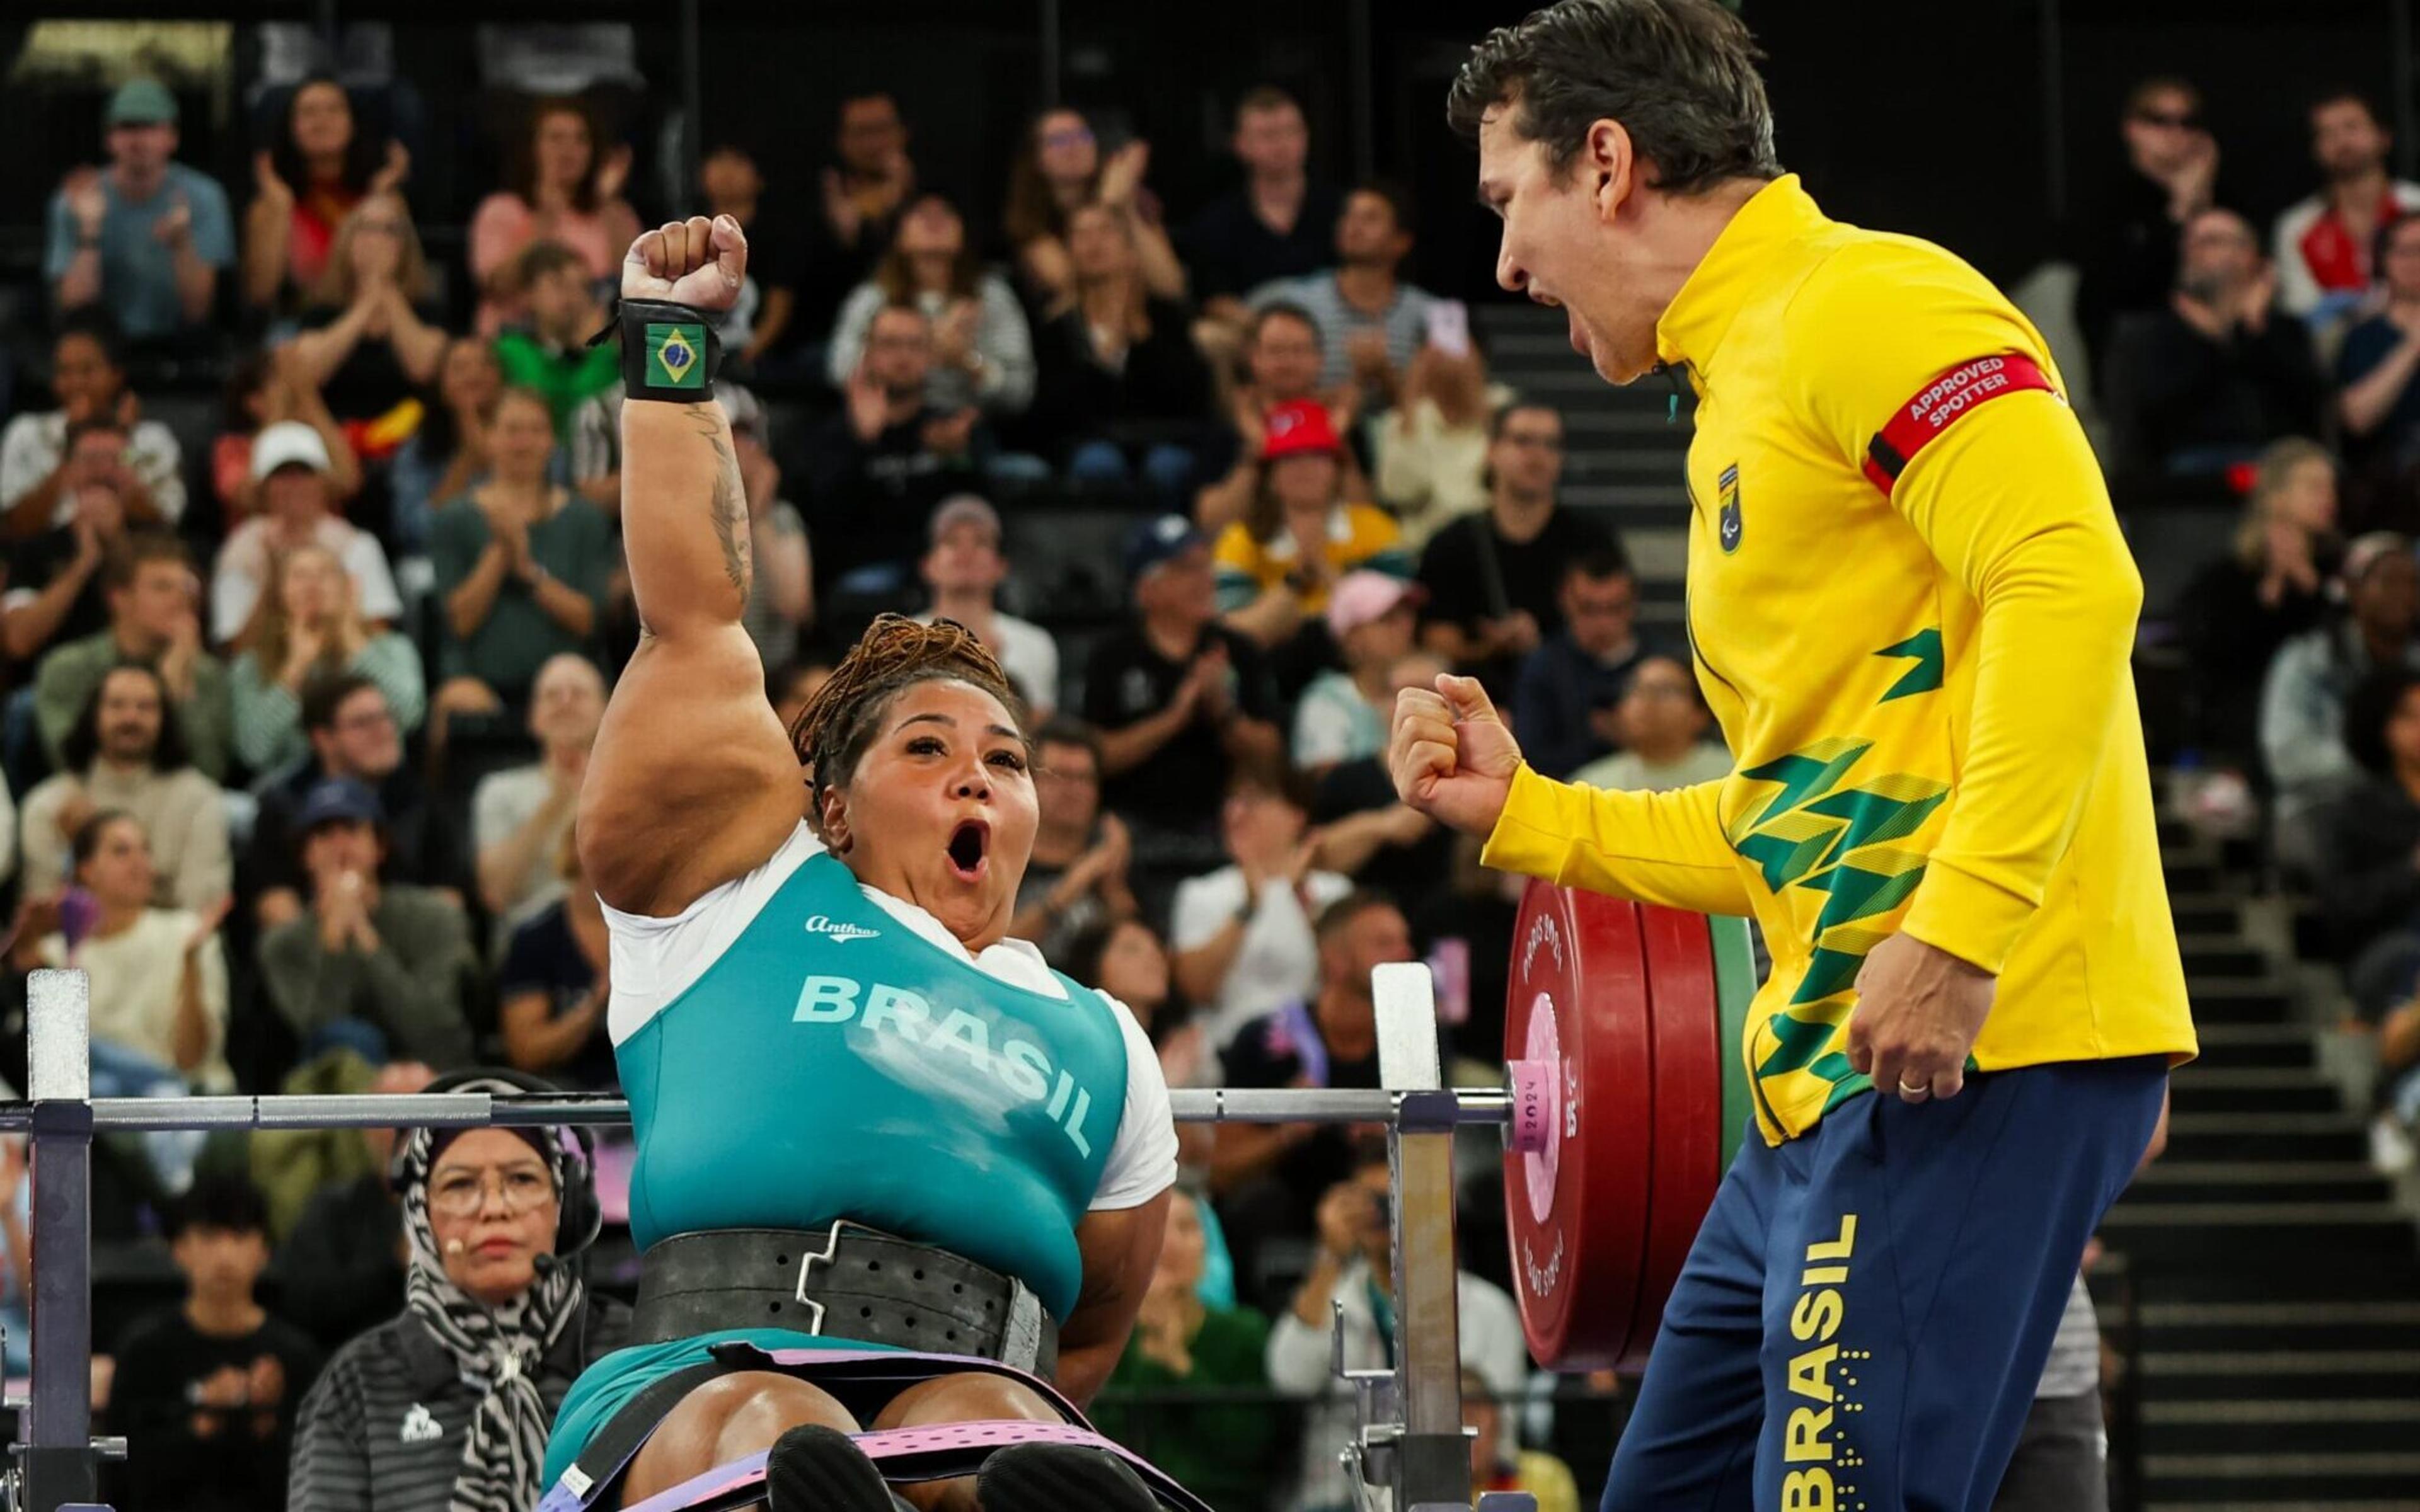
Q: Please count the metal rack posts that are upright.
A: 2